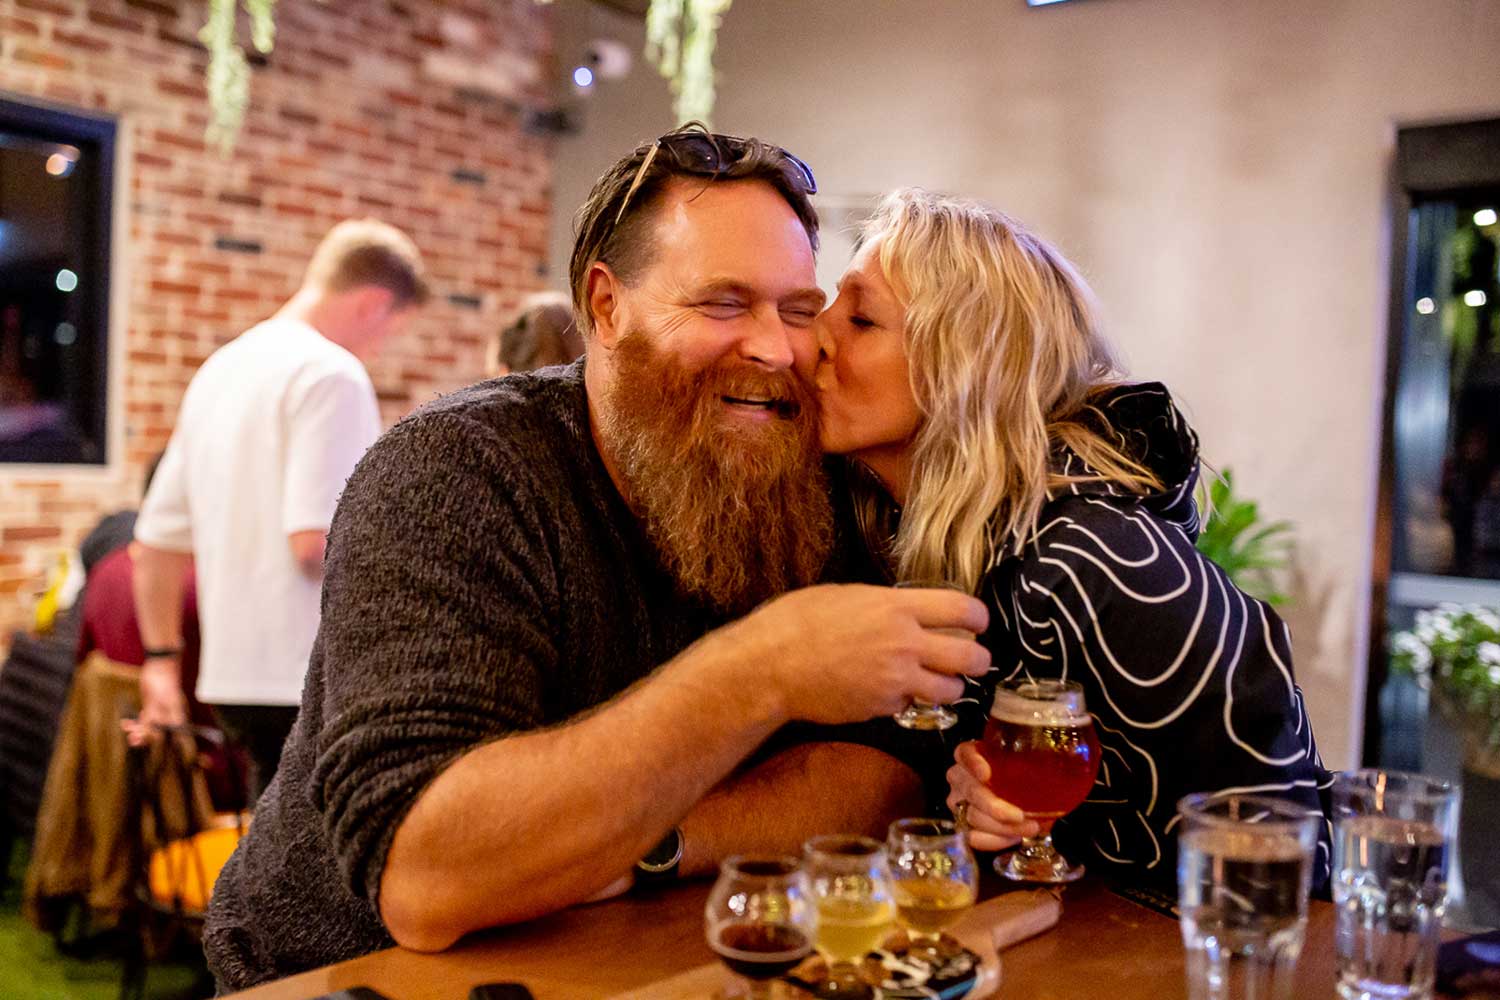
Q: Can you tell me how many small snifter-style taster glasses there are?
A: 4